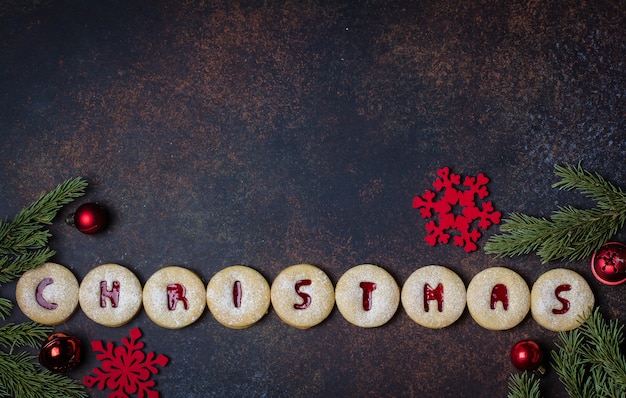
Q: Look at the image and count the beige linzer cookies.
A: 9